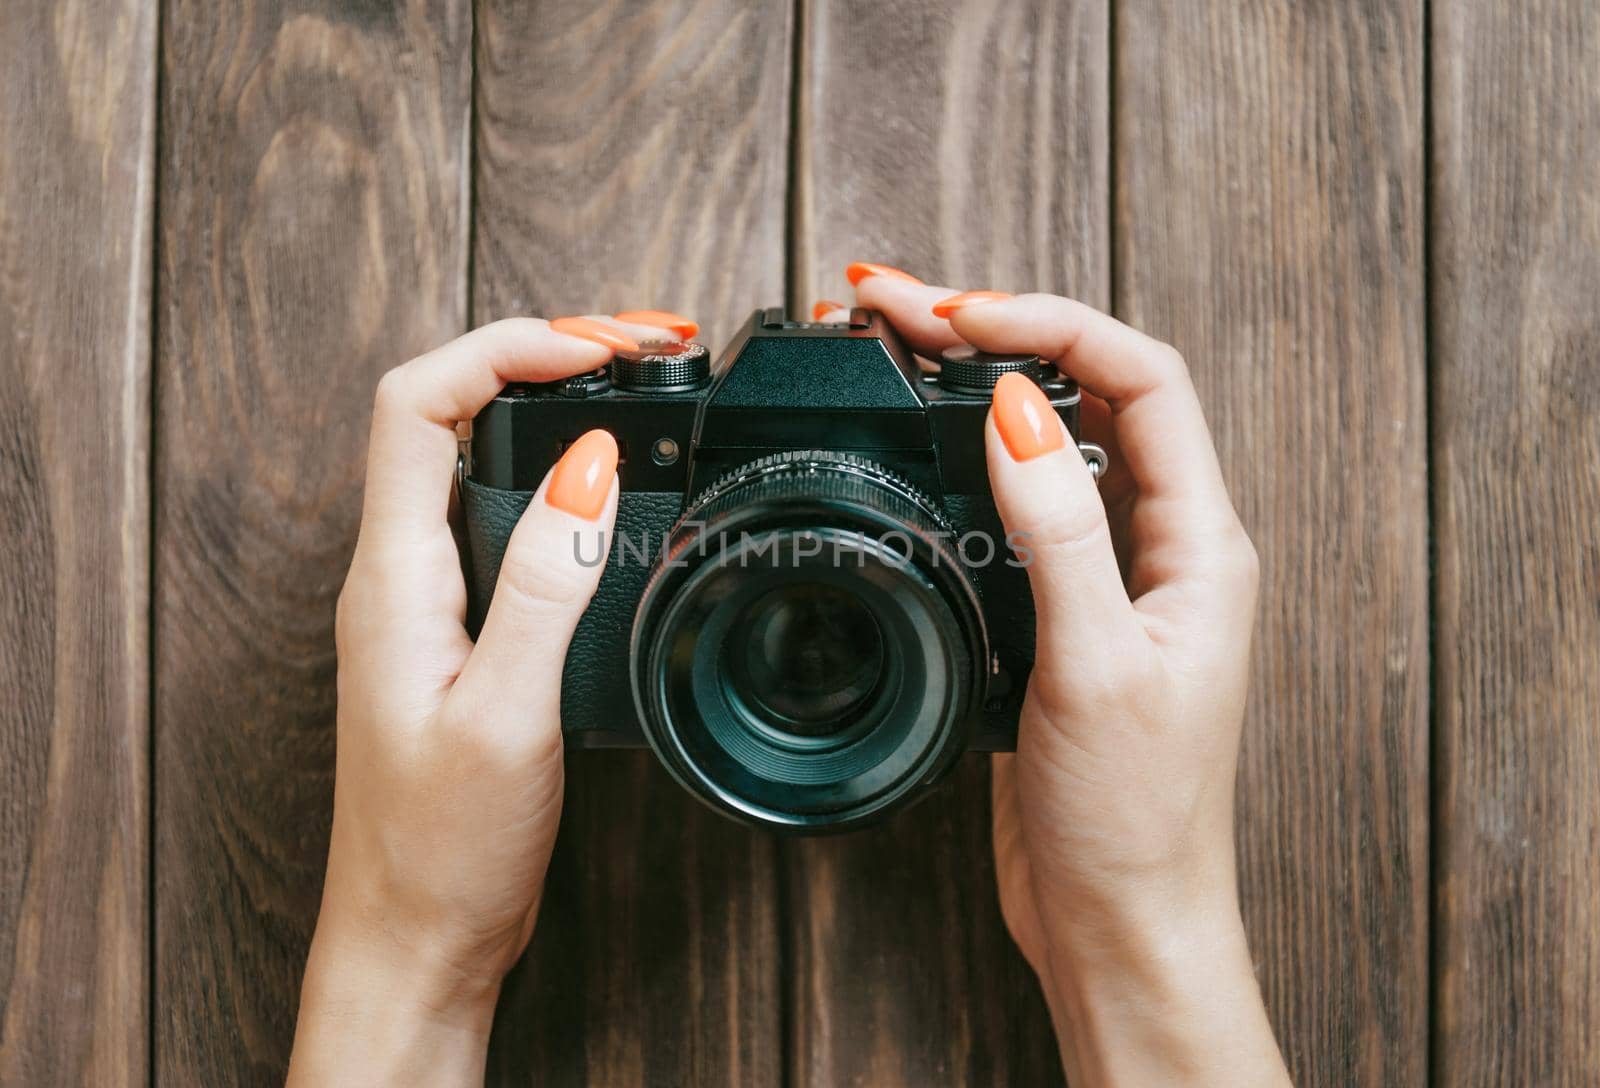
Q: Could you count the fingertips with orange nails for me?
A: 7